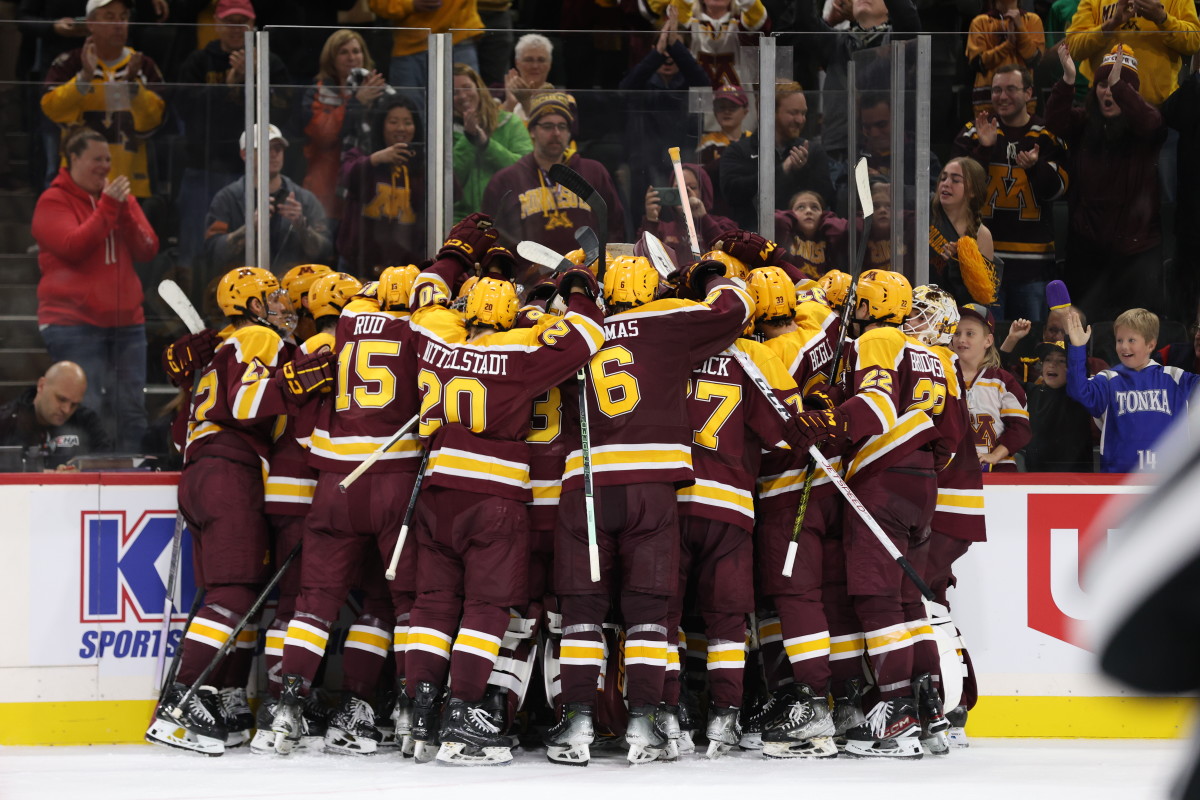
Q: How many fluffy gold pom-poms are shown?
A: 1